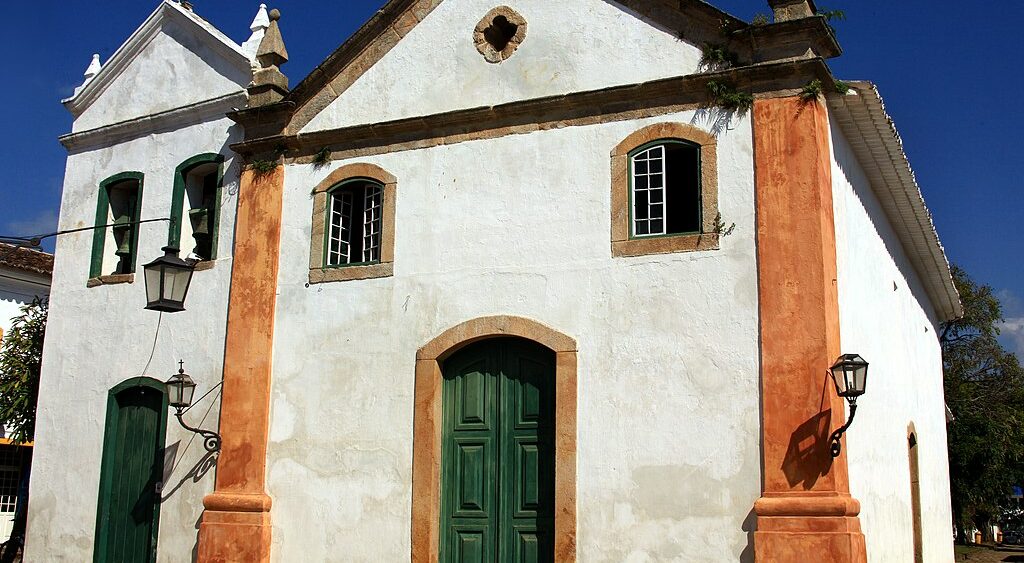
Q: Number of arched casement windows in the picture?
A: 2